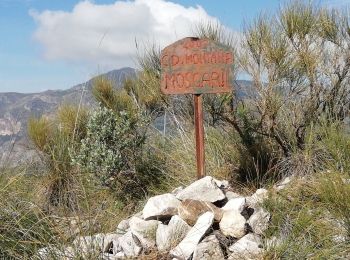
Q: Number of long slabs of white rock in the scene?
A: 1